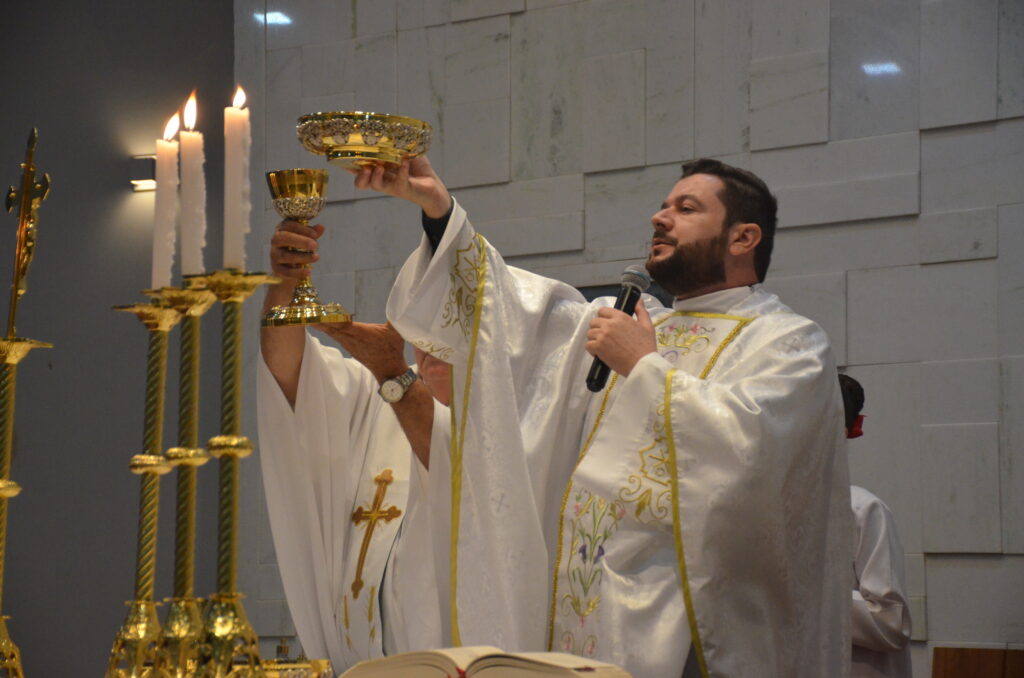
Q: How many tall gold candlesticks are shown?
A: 3